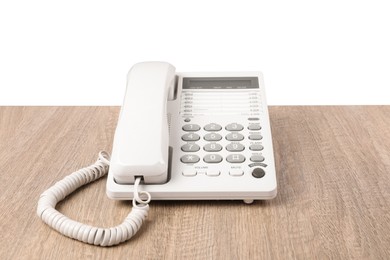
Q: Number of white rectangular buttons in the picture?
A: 3